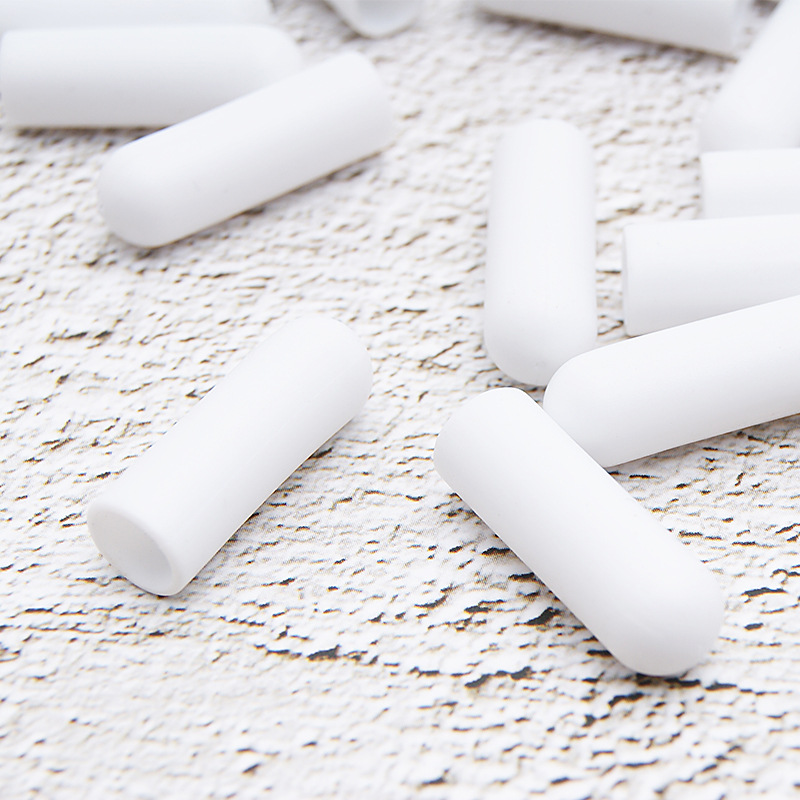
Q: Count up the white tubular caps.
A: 12